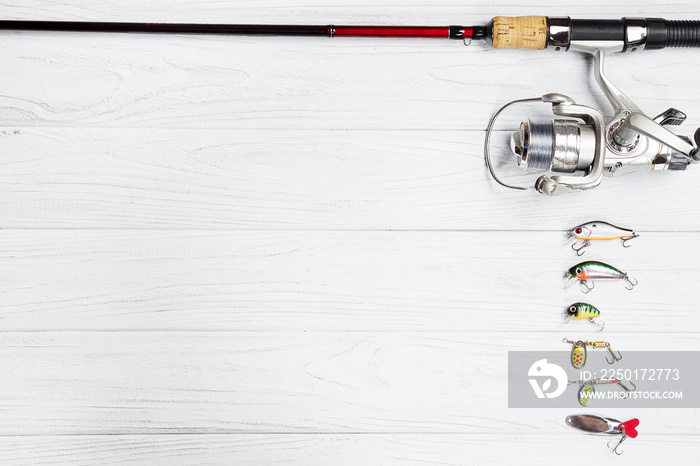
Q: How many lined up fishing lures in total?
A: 6